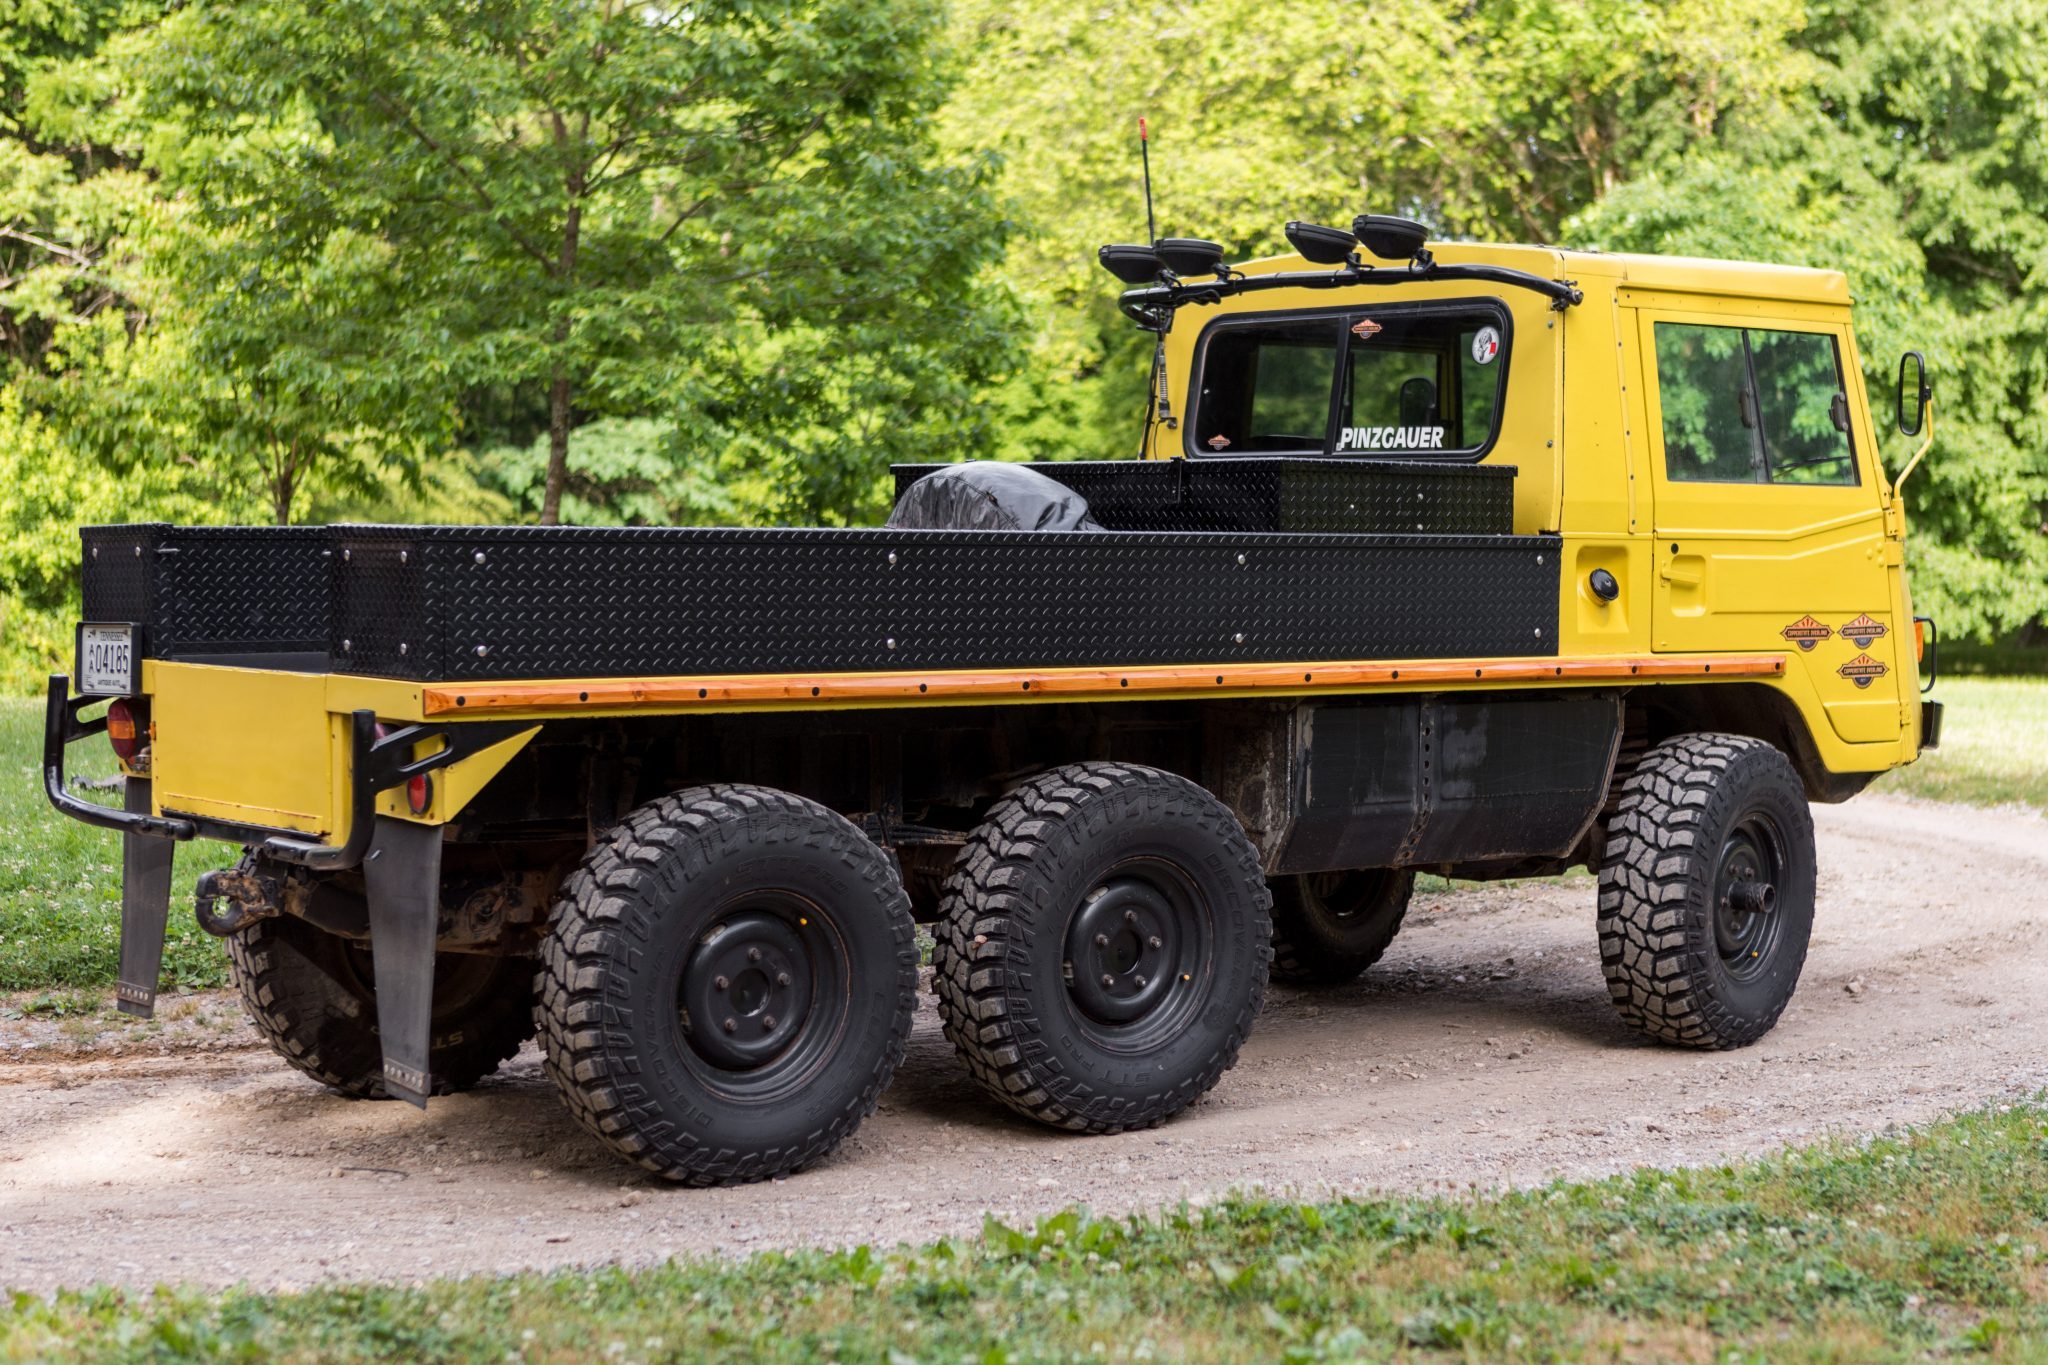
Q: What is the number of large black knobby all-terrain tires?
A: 5